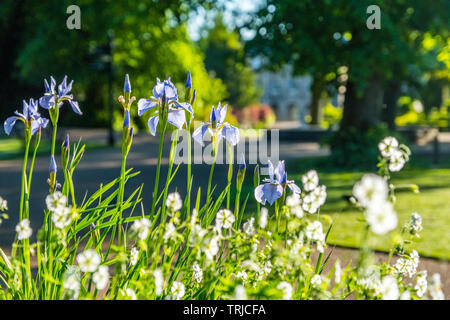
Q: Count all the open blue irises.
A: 5